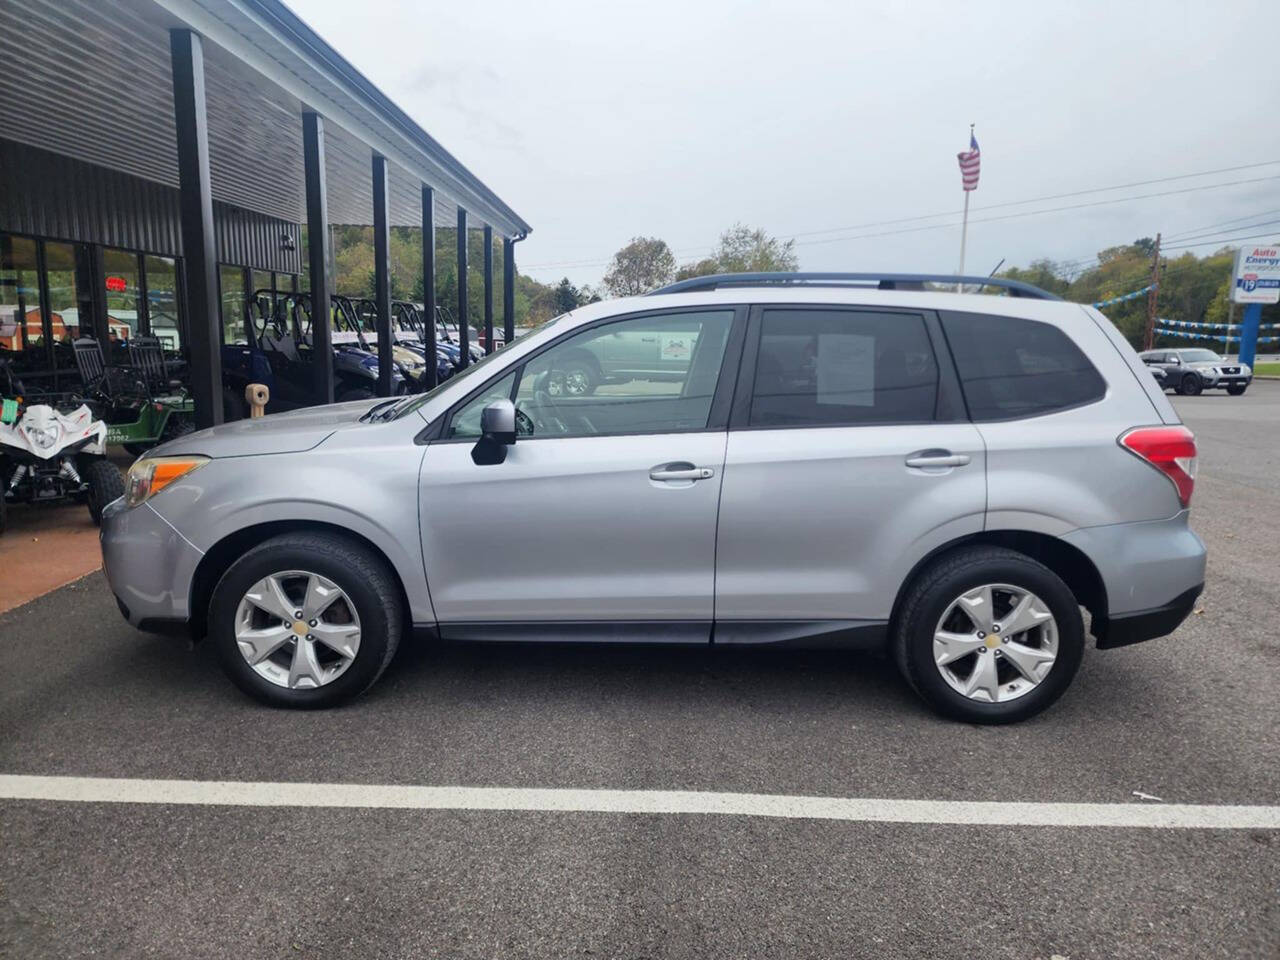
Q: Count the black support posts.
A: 7